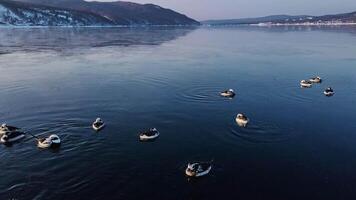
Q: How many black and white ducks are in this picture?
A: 11